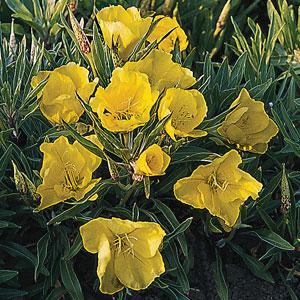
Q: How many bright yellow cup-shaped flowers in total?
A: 11